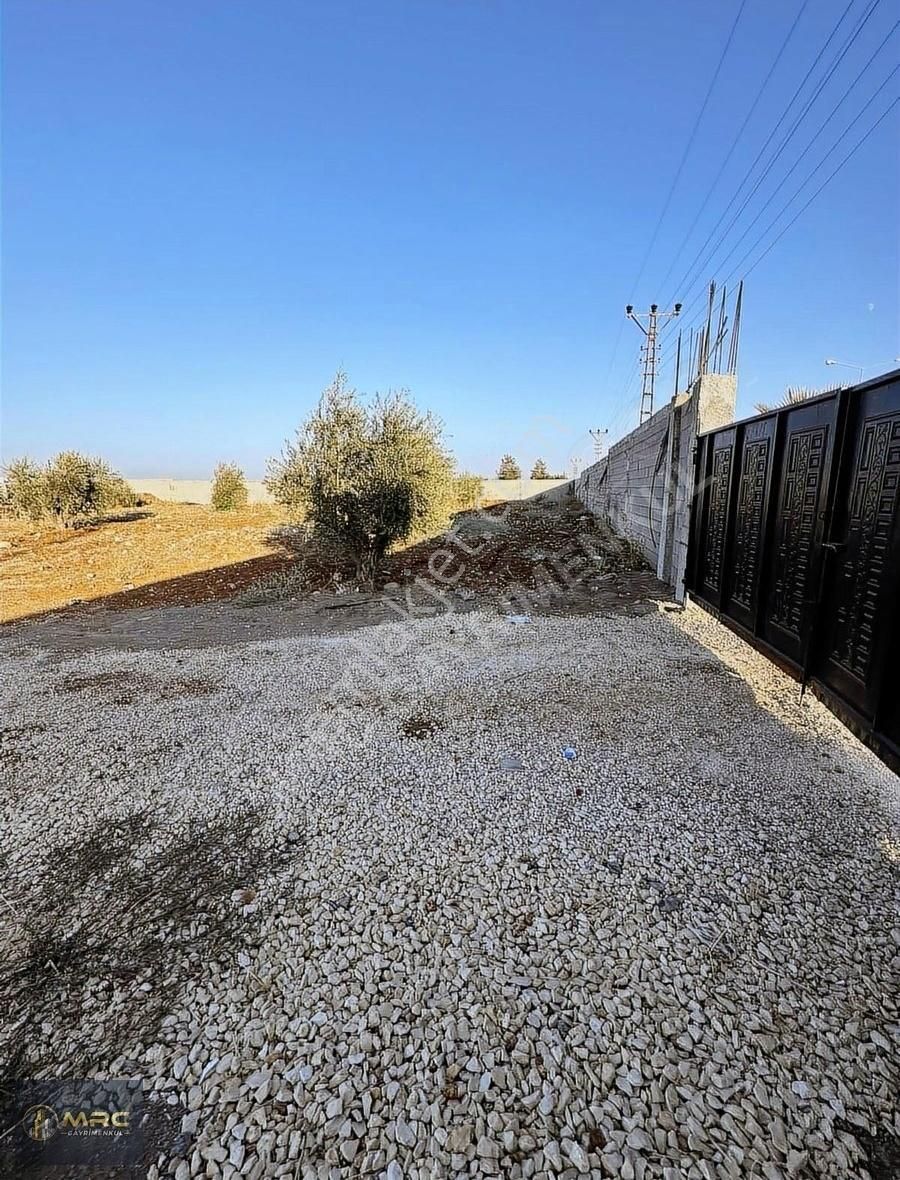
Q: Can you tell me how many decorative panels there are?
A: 4